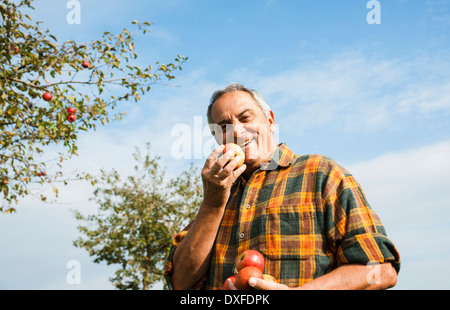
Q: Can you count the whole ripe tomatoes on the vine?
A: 0